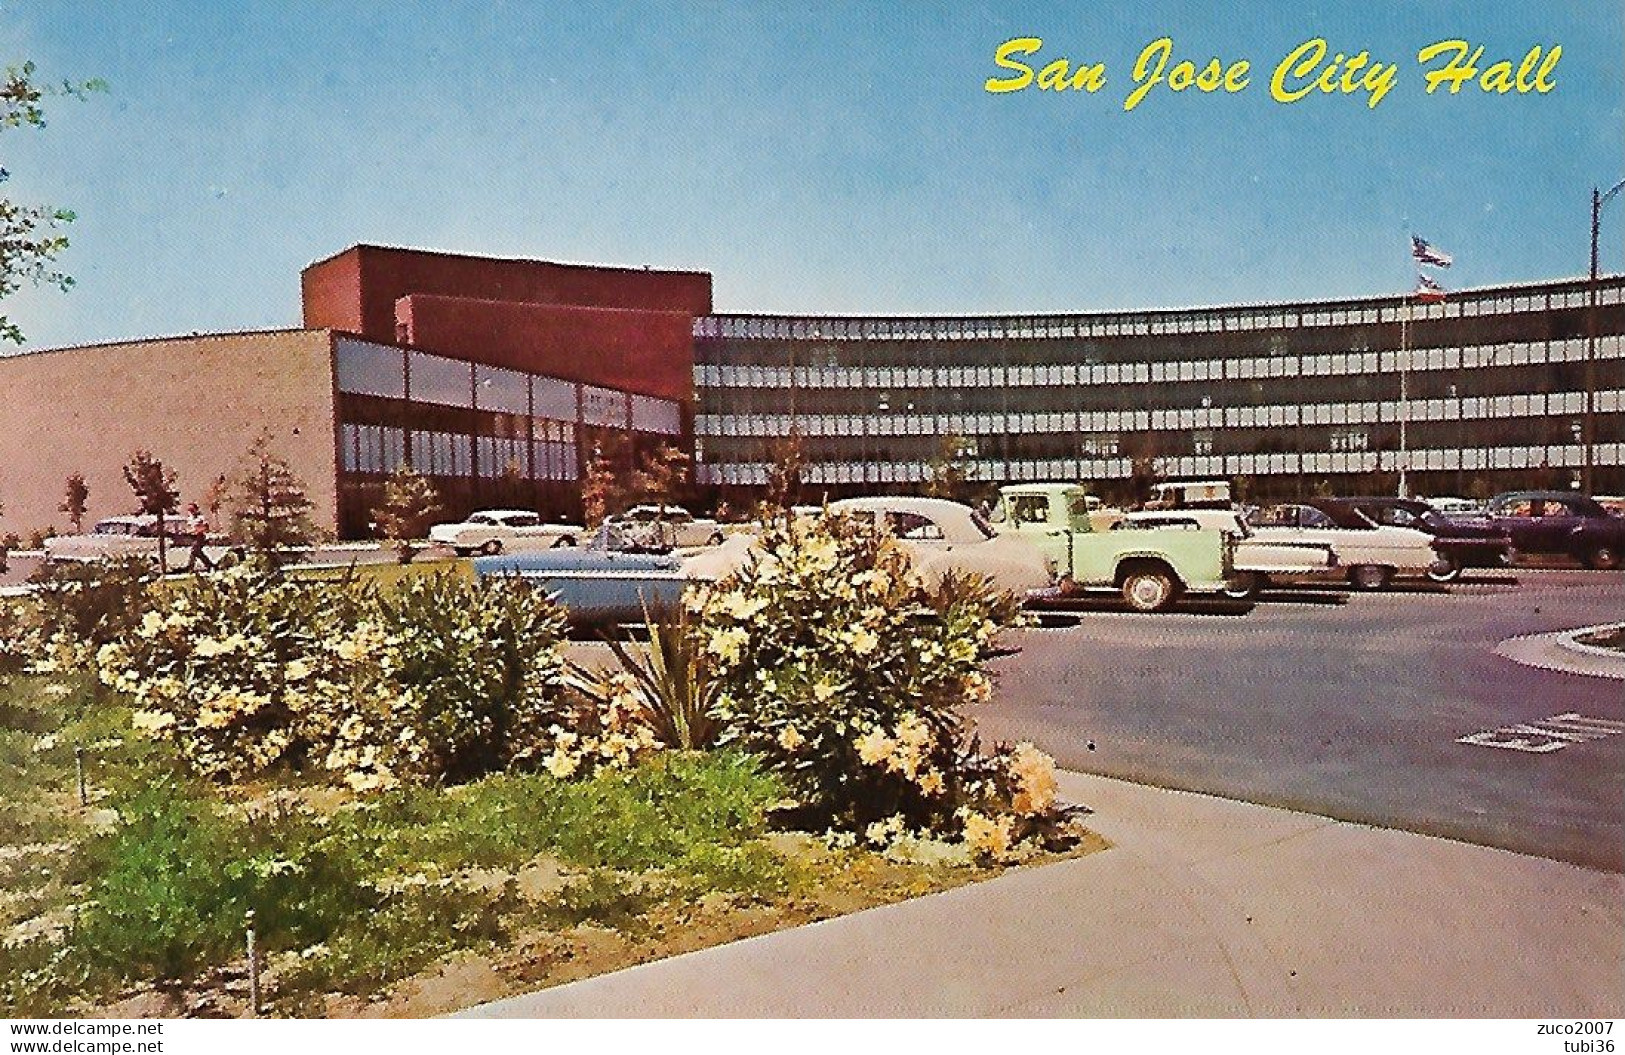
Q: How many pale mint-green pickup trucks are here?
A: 1